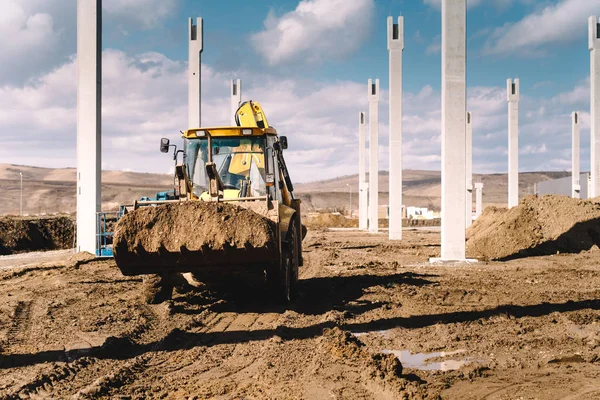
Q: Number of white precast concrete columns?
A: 12